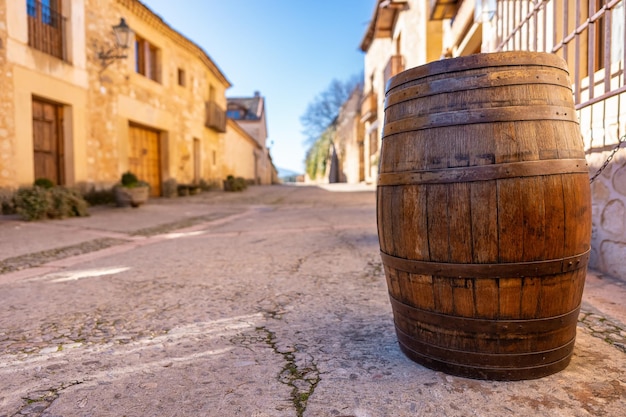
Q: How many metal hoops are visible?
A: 8